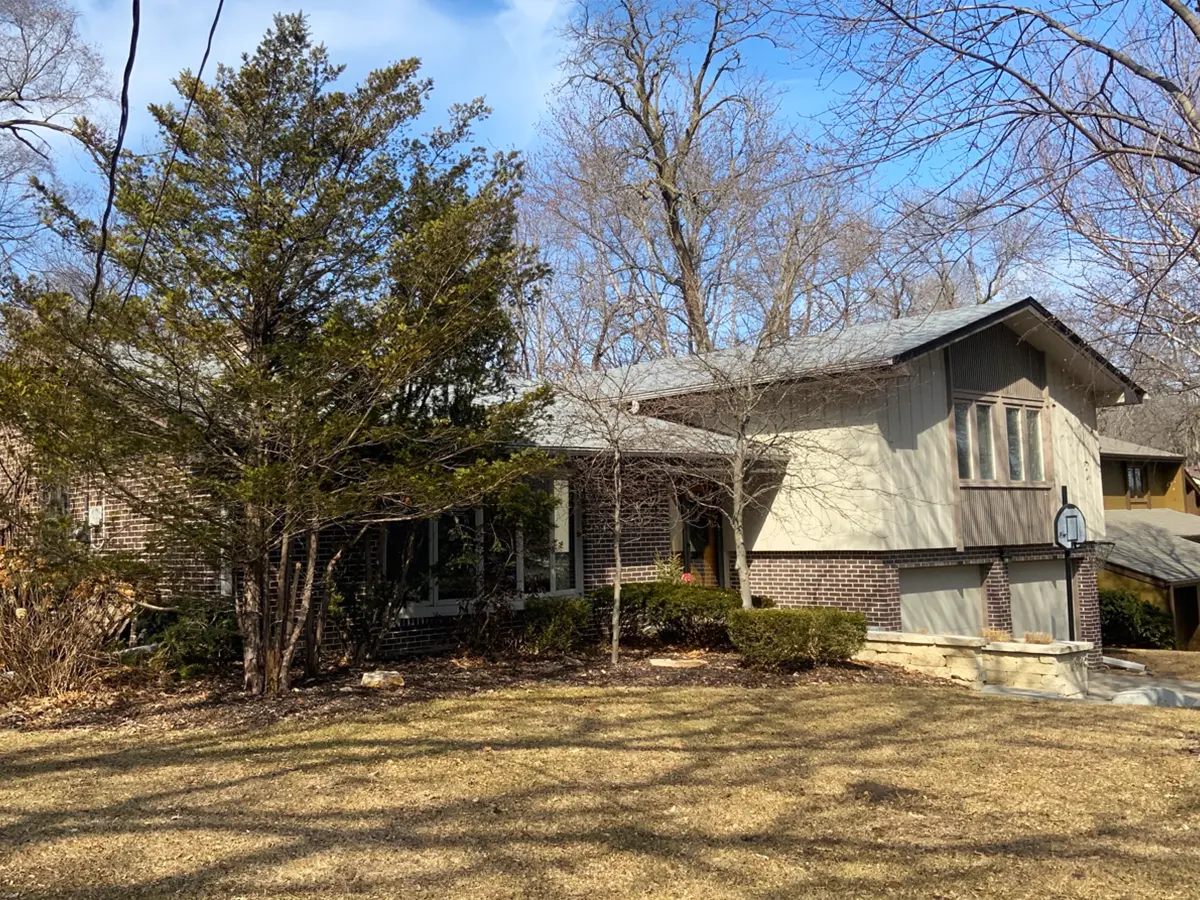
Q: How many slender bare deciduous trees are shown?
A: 2